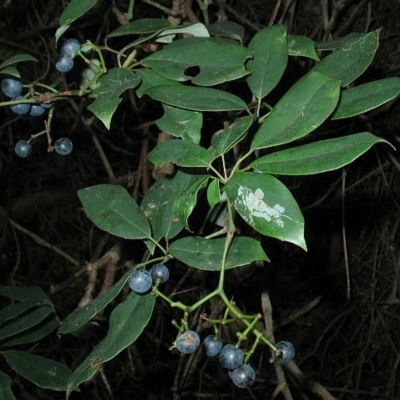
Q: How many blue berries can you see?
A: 15